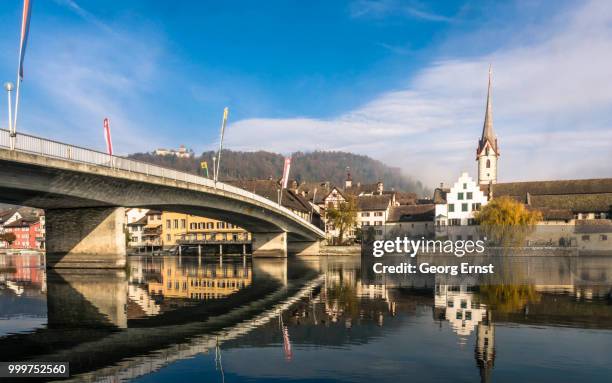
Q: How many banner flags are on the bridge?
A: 5